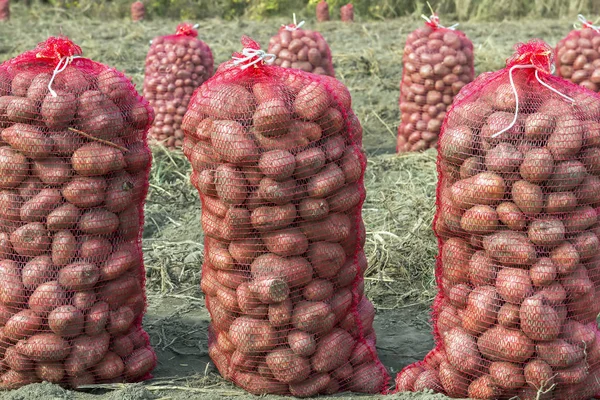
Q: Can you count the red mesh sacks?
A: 11